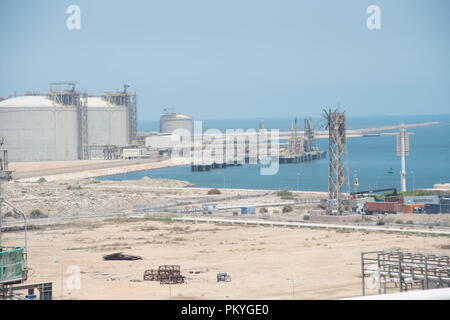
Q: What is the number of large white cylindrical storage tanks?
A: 3